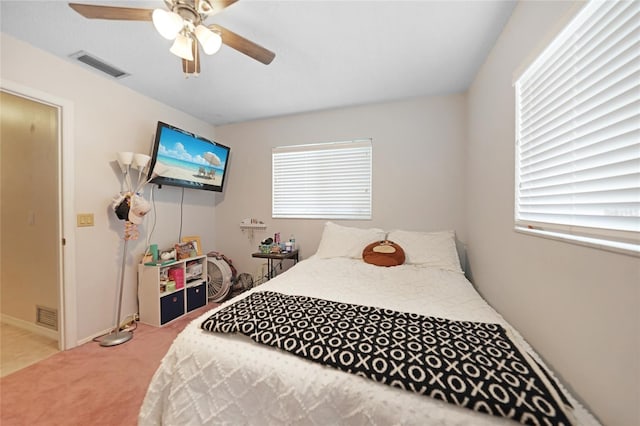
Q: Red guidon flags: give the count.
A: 0